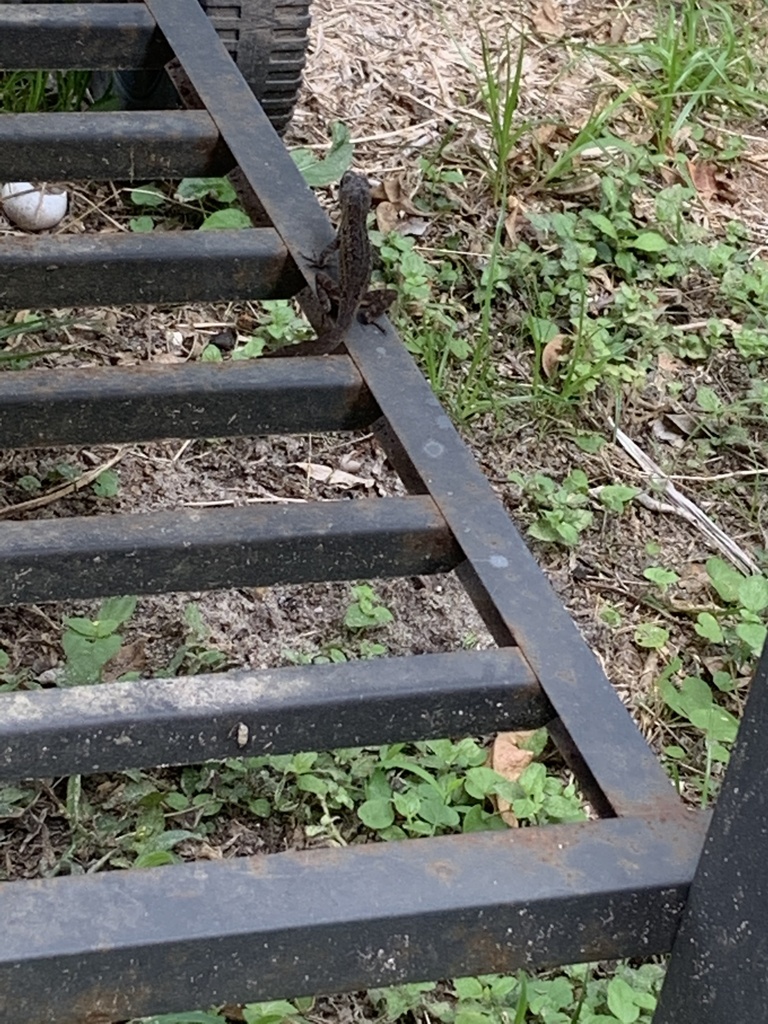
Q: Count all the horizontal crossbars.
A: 7